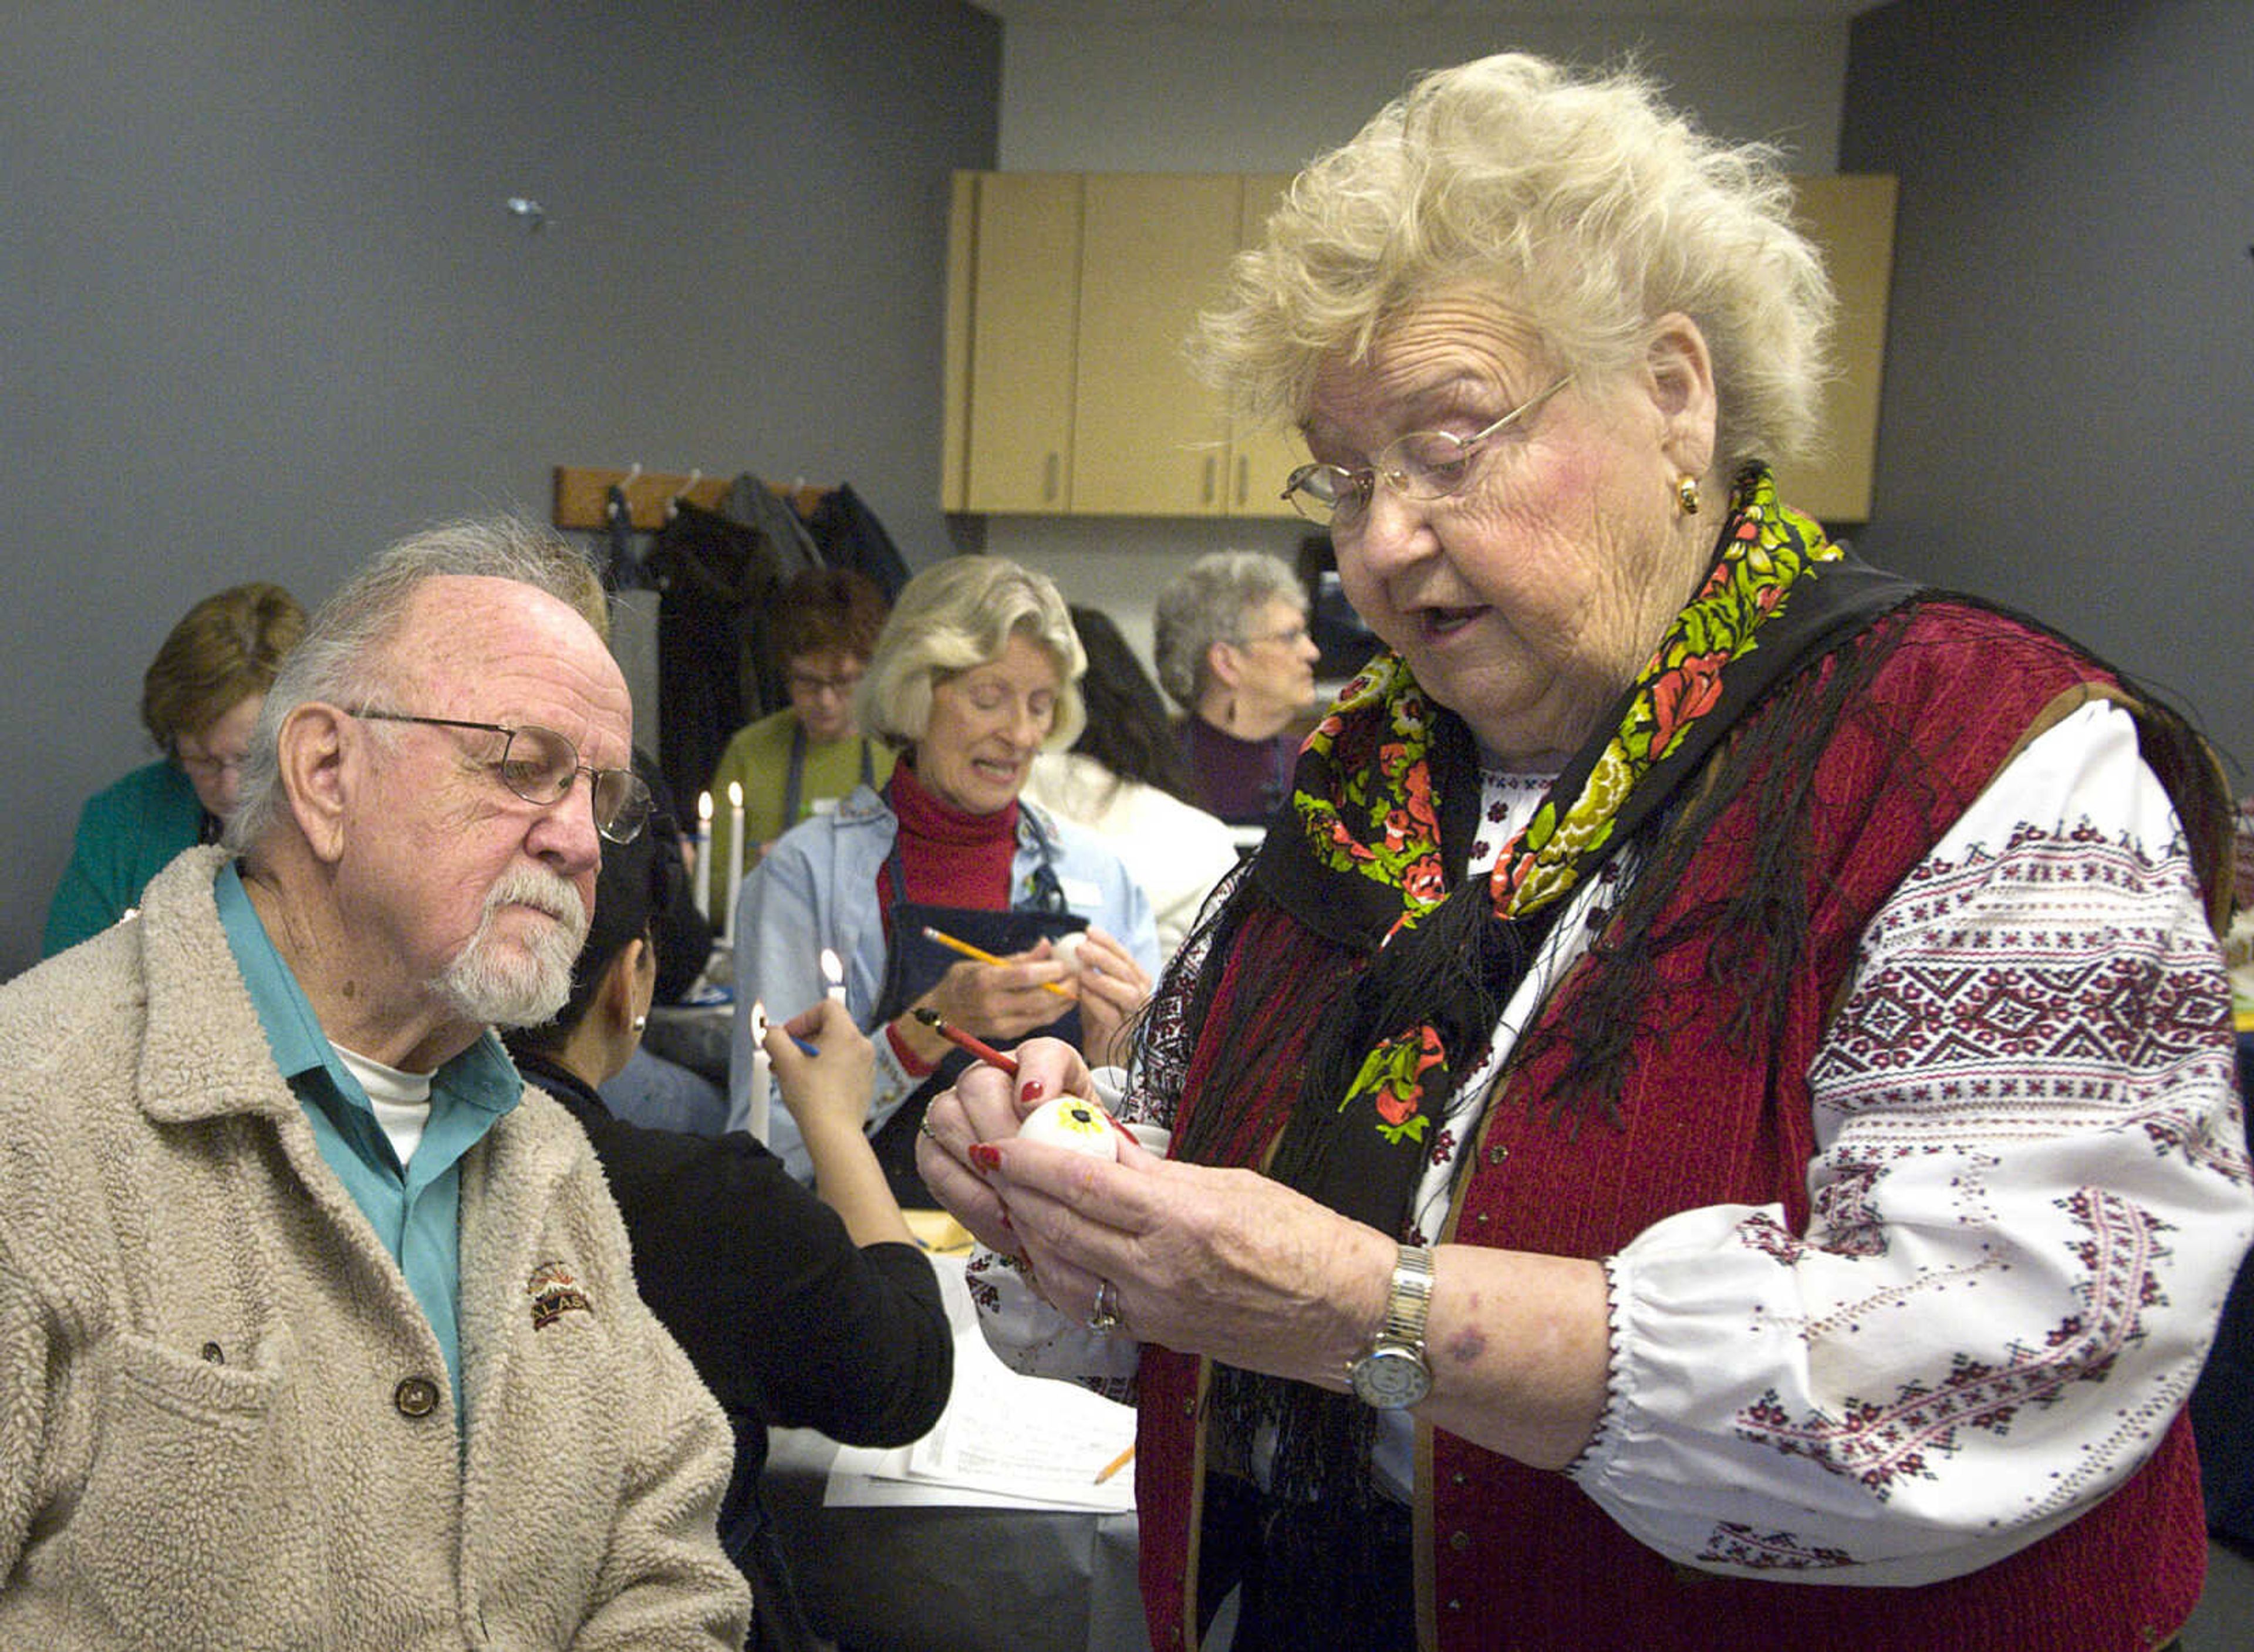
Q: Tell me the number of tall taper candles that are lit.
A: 4